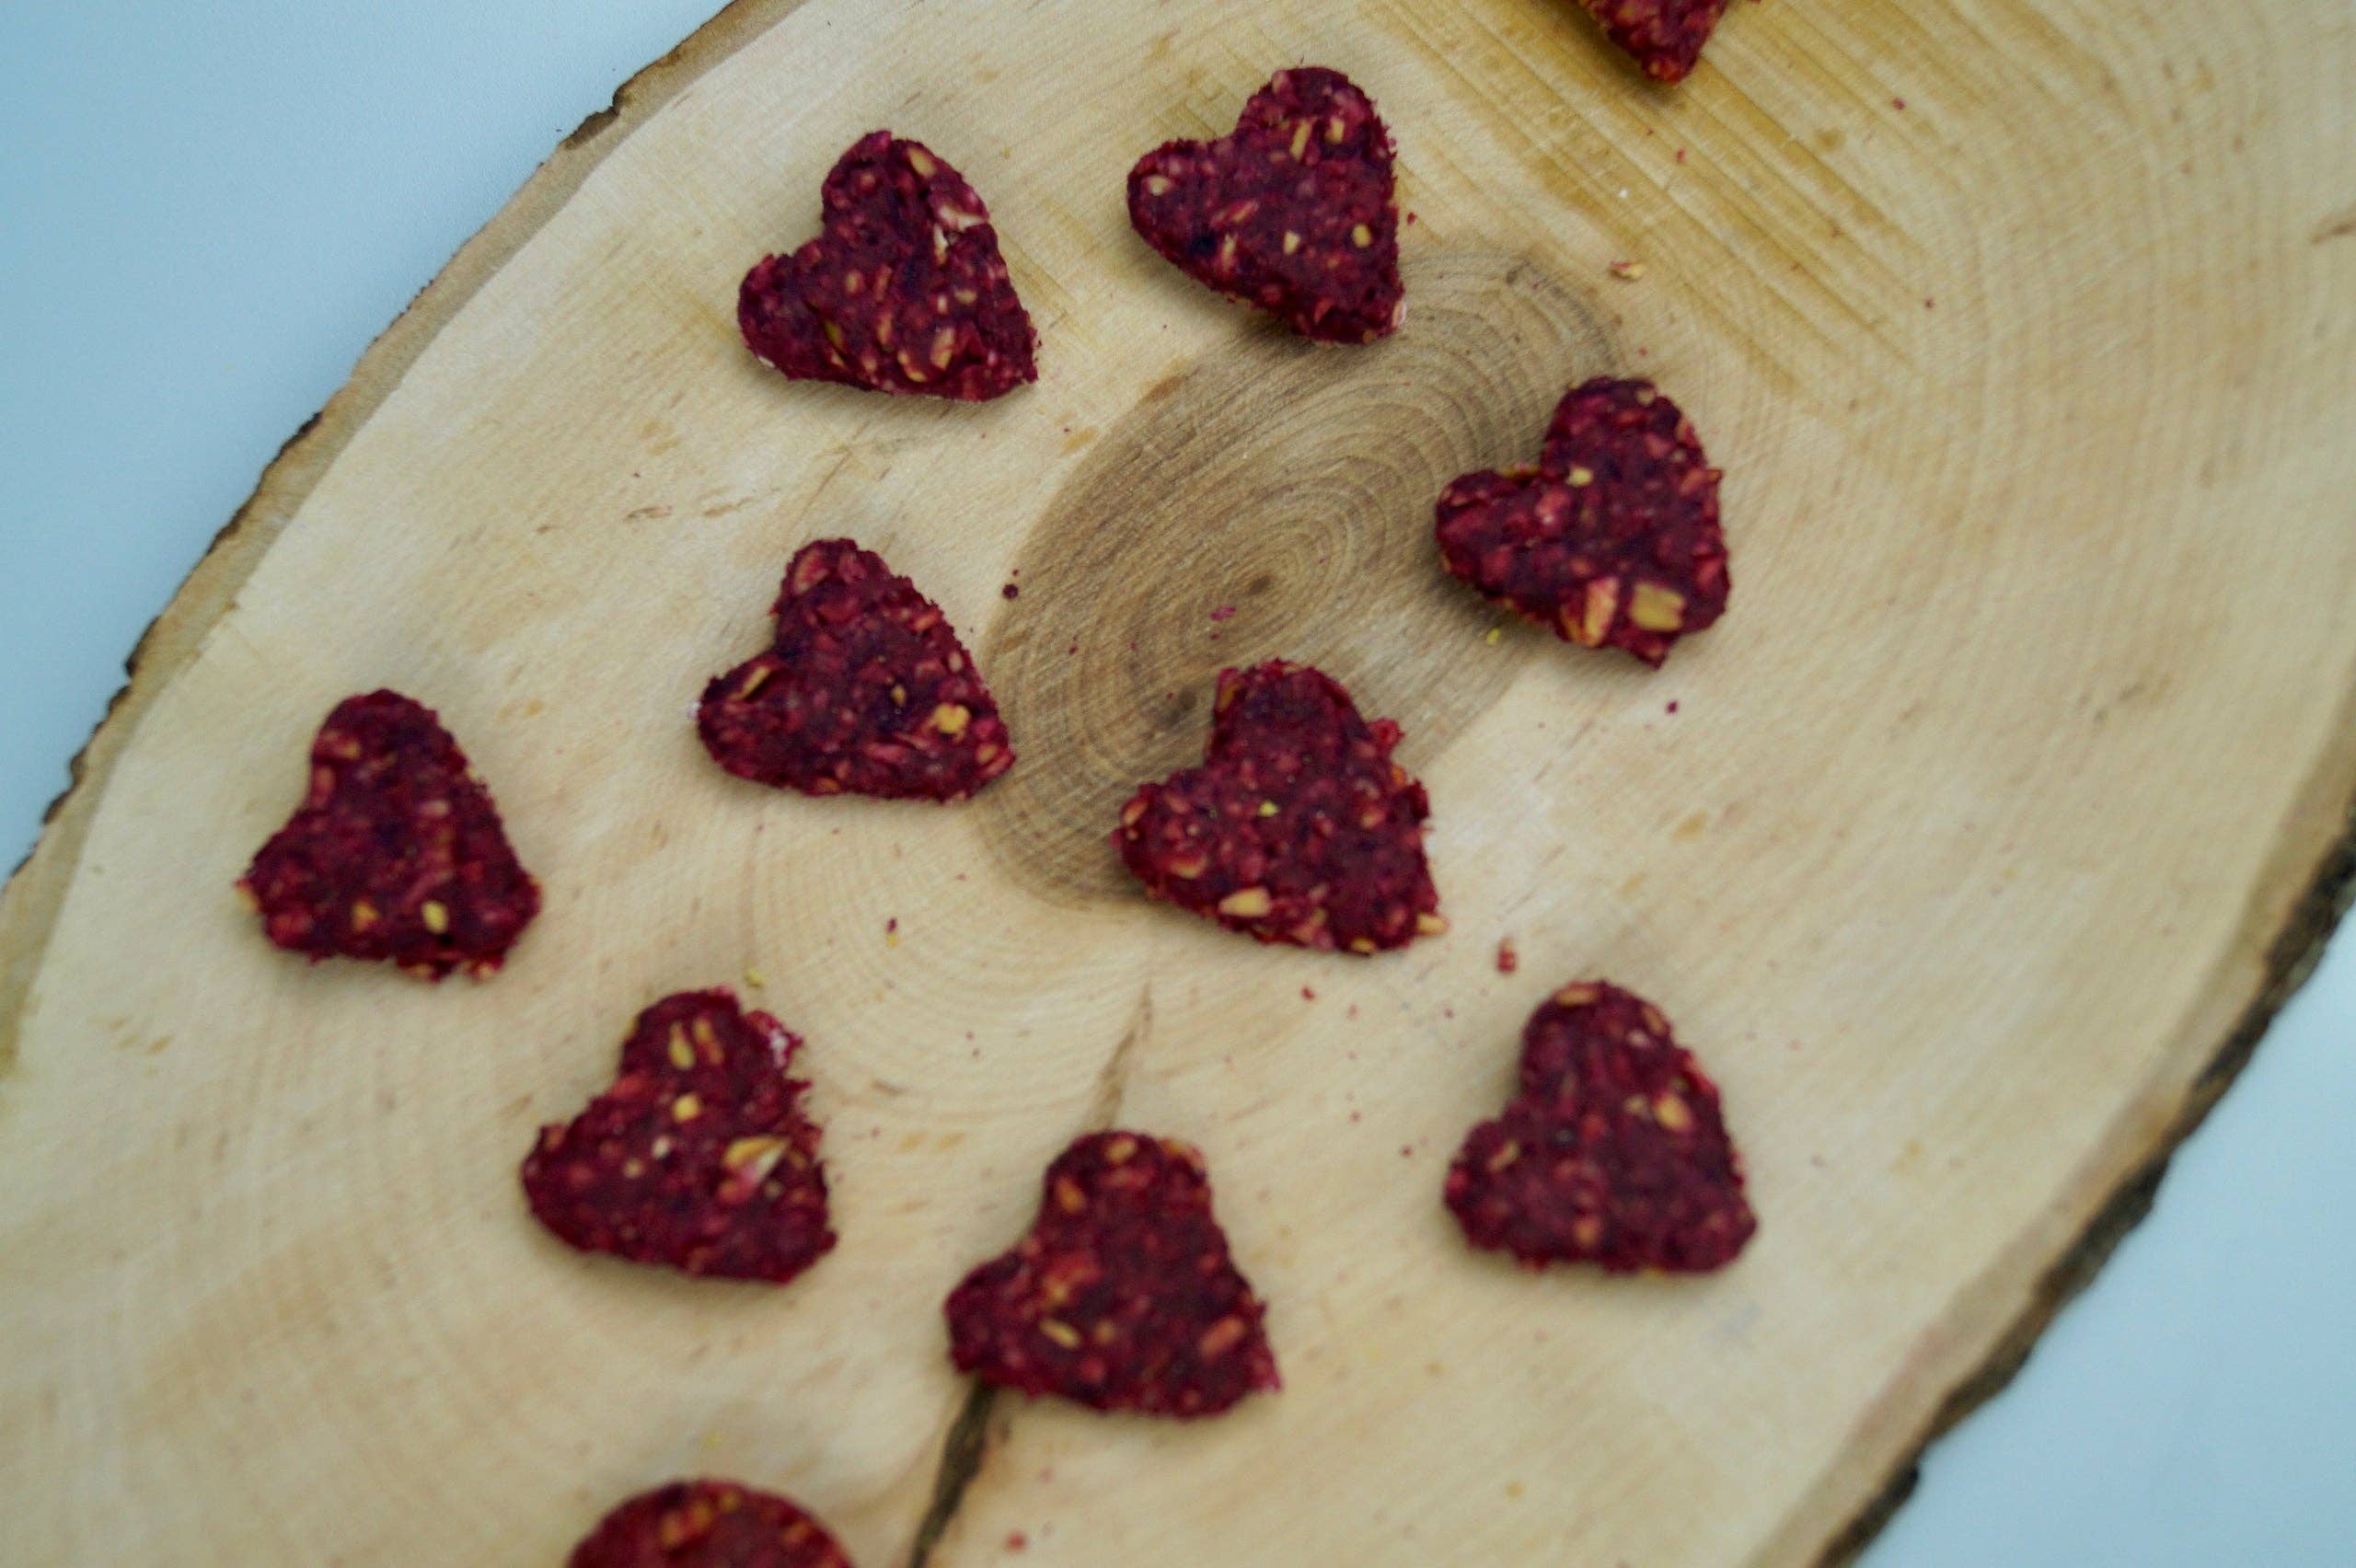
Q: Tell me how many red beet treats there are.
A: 11